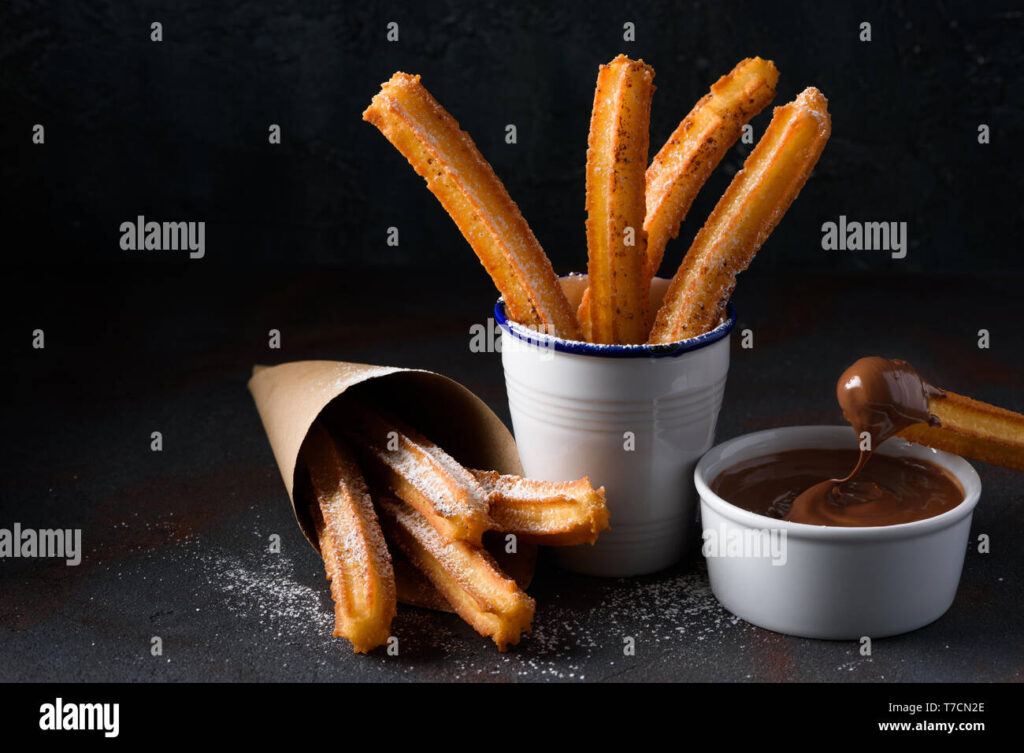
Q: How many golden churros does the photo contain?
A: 9